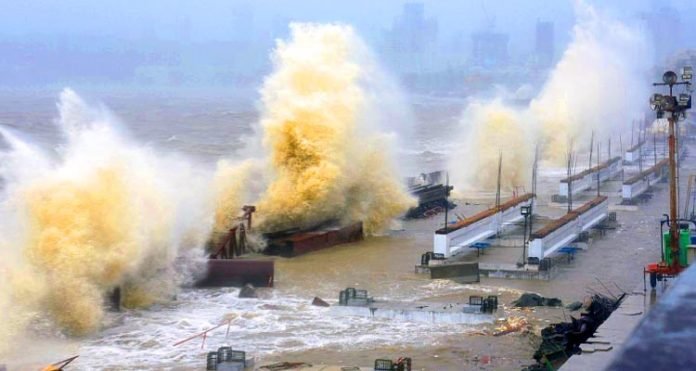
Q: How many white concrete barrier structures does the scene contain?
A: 5